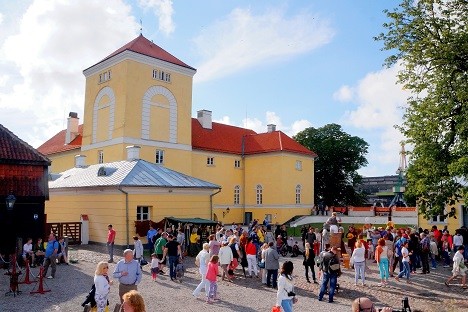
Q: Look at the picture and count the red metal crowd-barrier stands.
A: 3